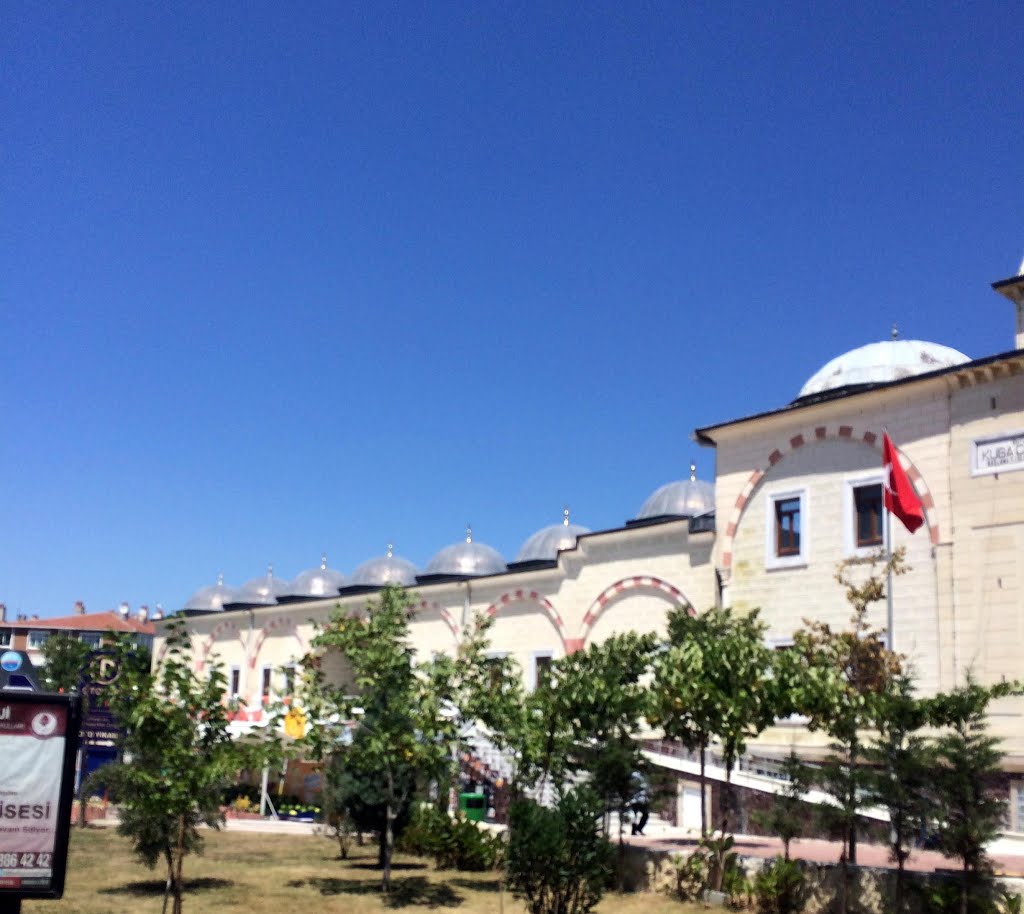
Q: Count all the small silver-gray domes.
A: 7